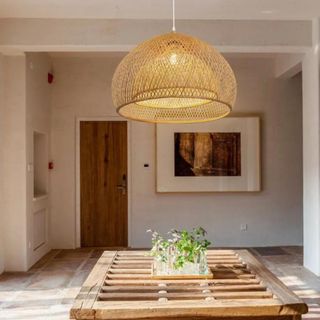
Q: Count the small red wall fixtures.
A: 2